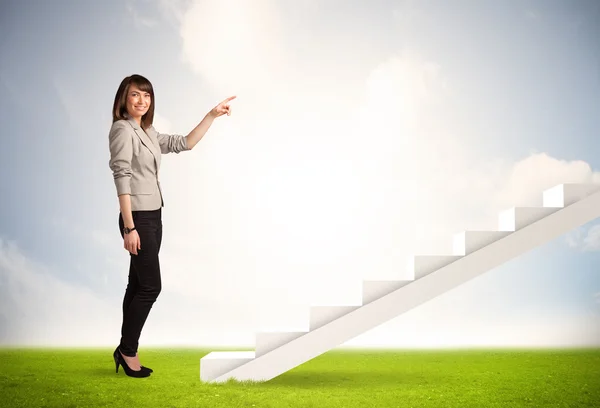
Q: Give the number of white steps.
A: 8